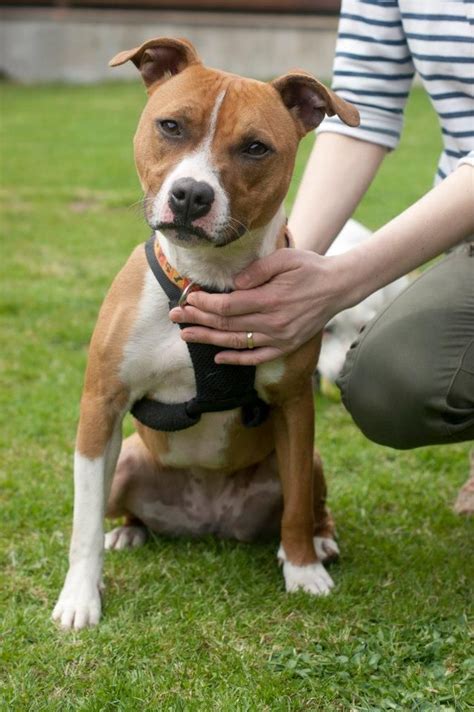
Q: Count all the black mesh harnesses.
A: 1